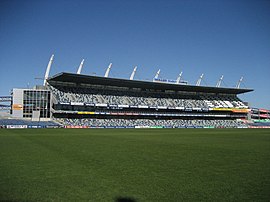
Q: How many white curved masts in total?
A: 9